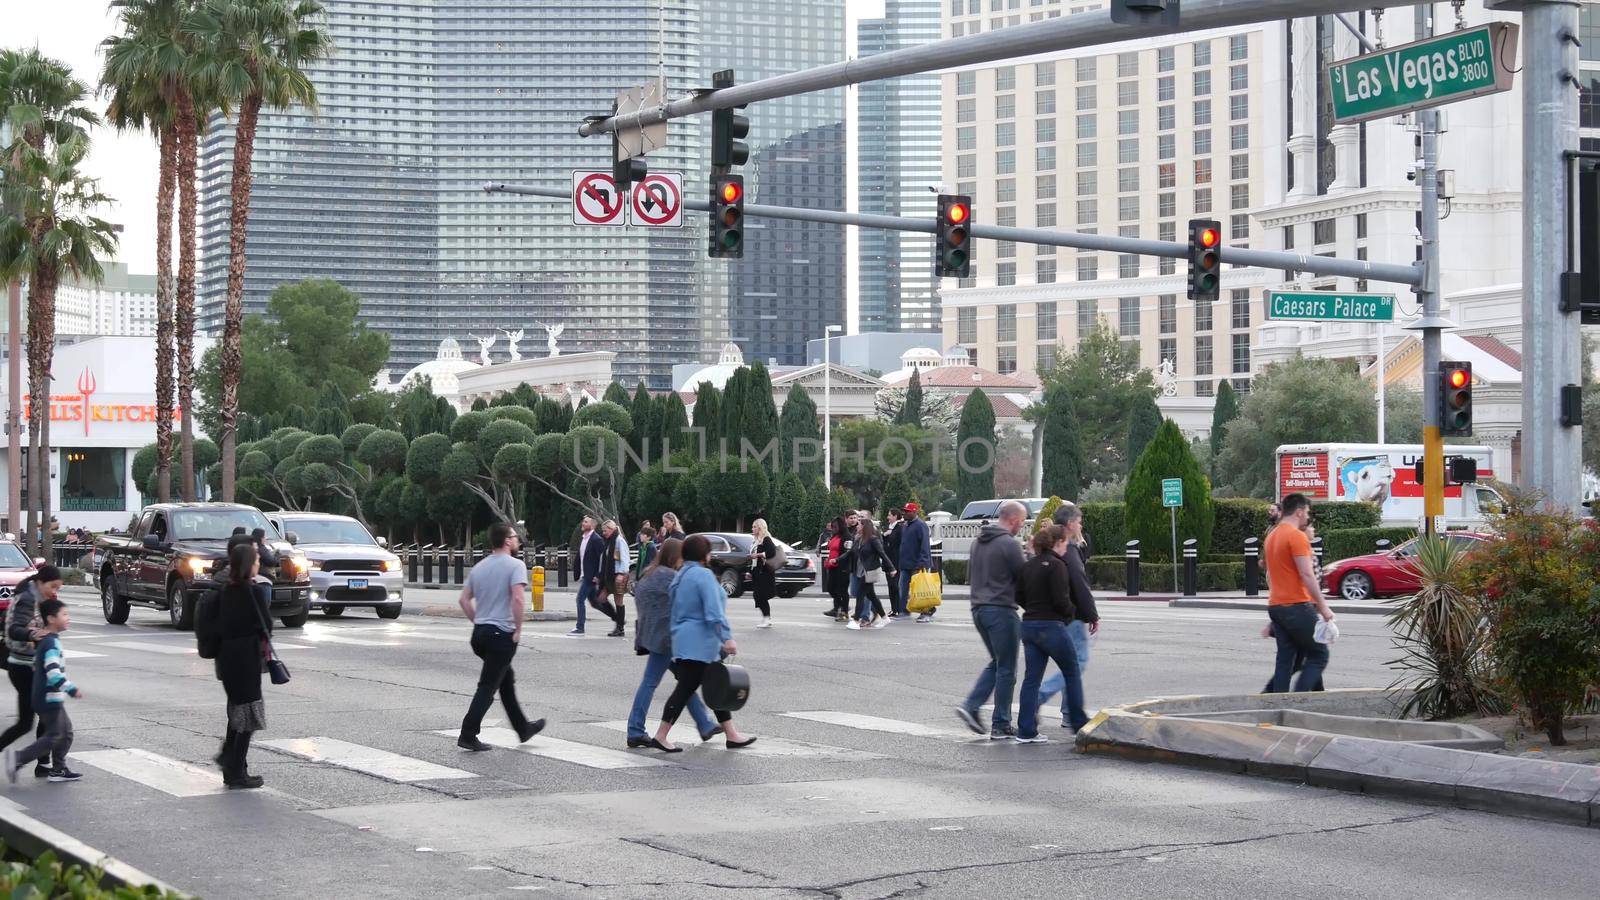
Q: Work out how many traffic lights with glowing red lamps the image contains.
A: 4